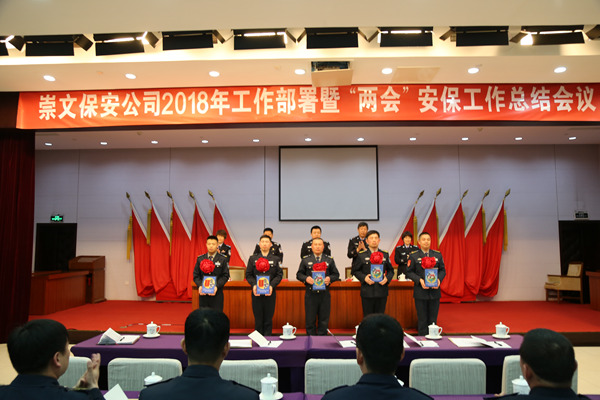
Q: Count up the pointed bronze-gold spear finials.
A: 10